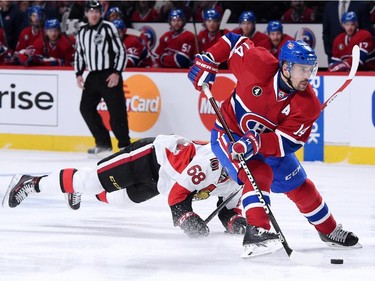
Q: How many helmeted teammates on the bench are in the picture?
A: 9